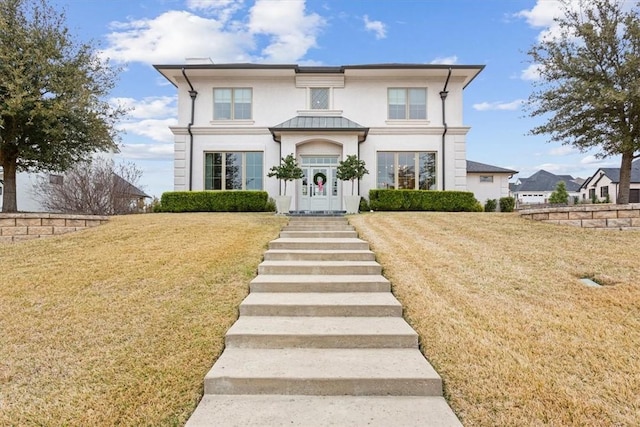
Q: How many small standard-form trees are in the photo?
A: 2